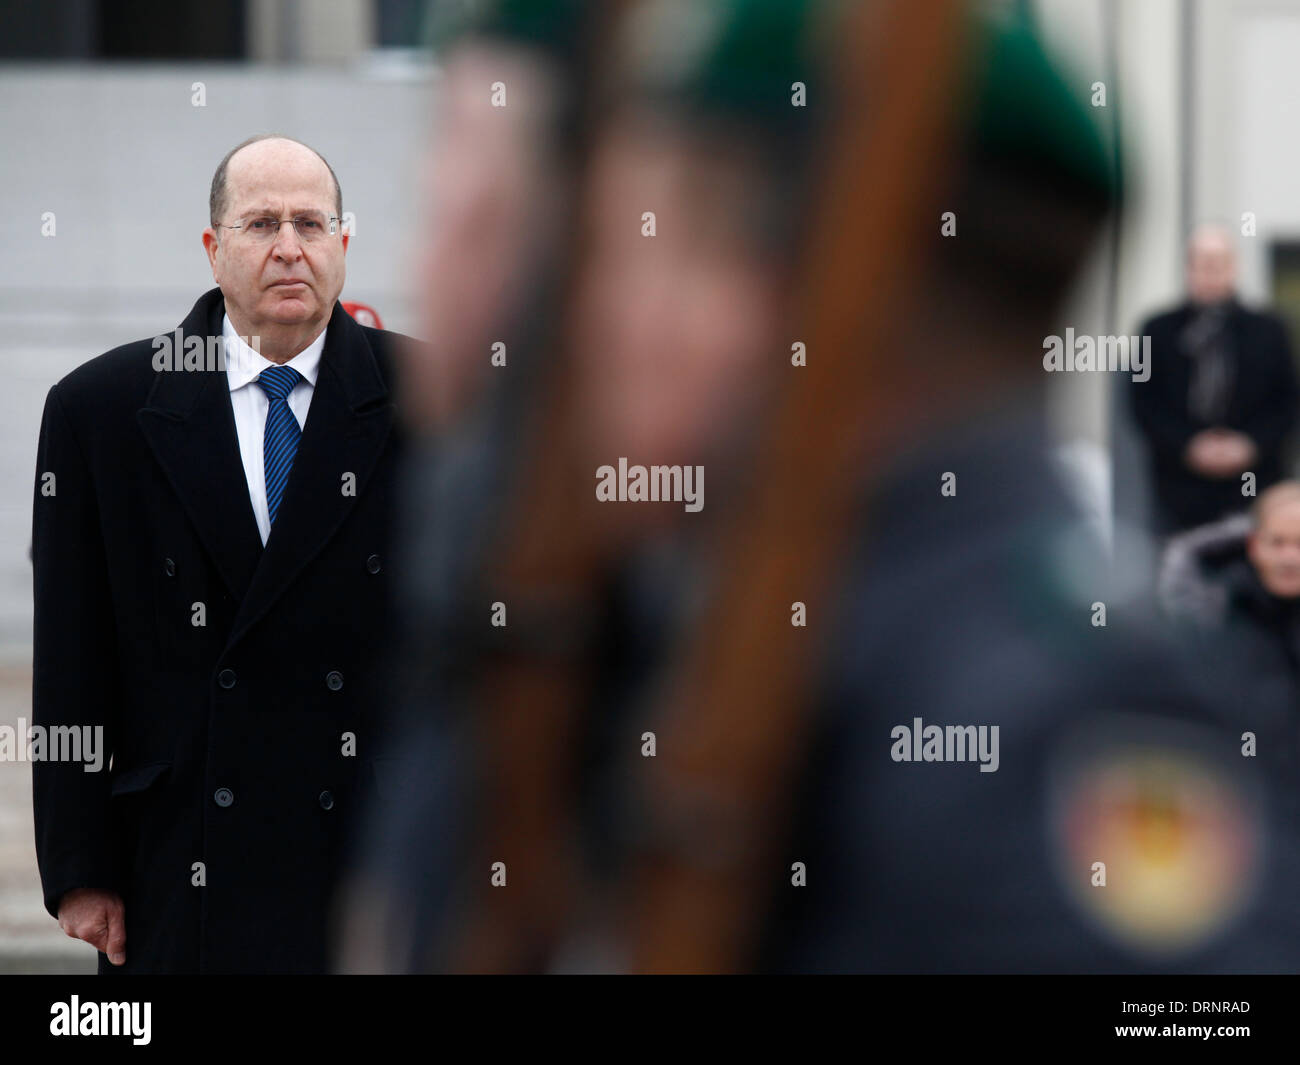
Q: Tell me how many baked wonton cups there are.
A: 0